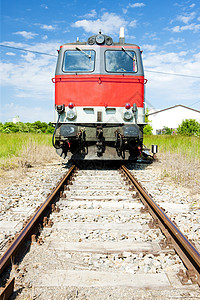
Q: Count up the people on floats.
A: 0